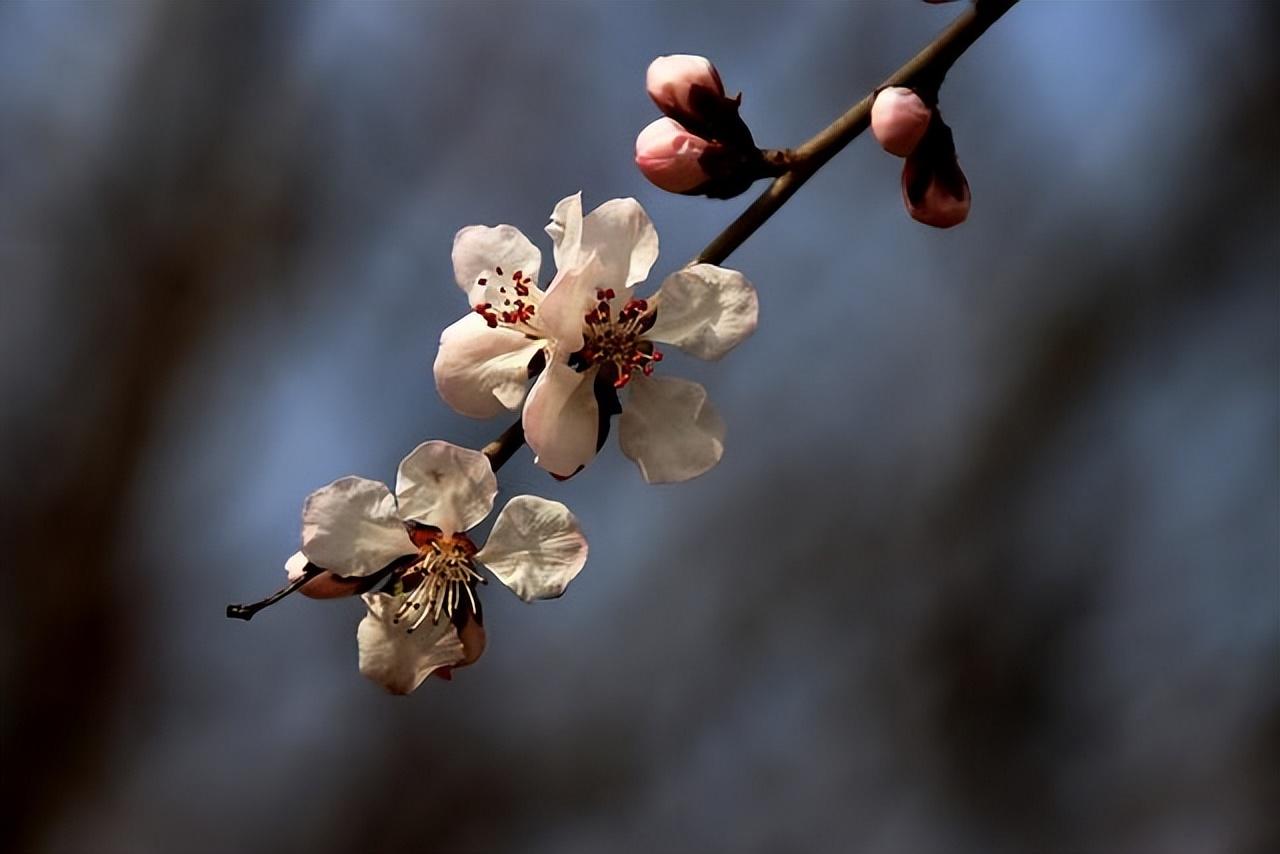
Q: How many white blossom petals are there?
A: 12